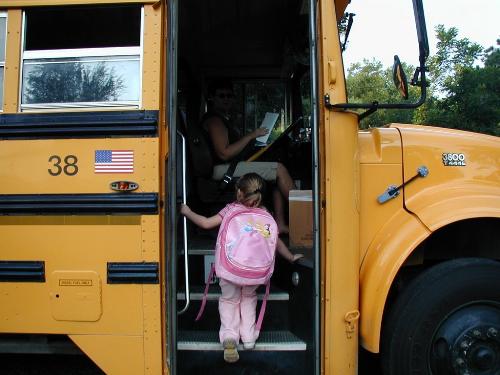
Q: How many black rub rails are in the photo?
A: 4